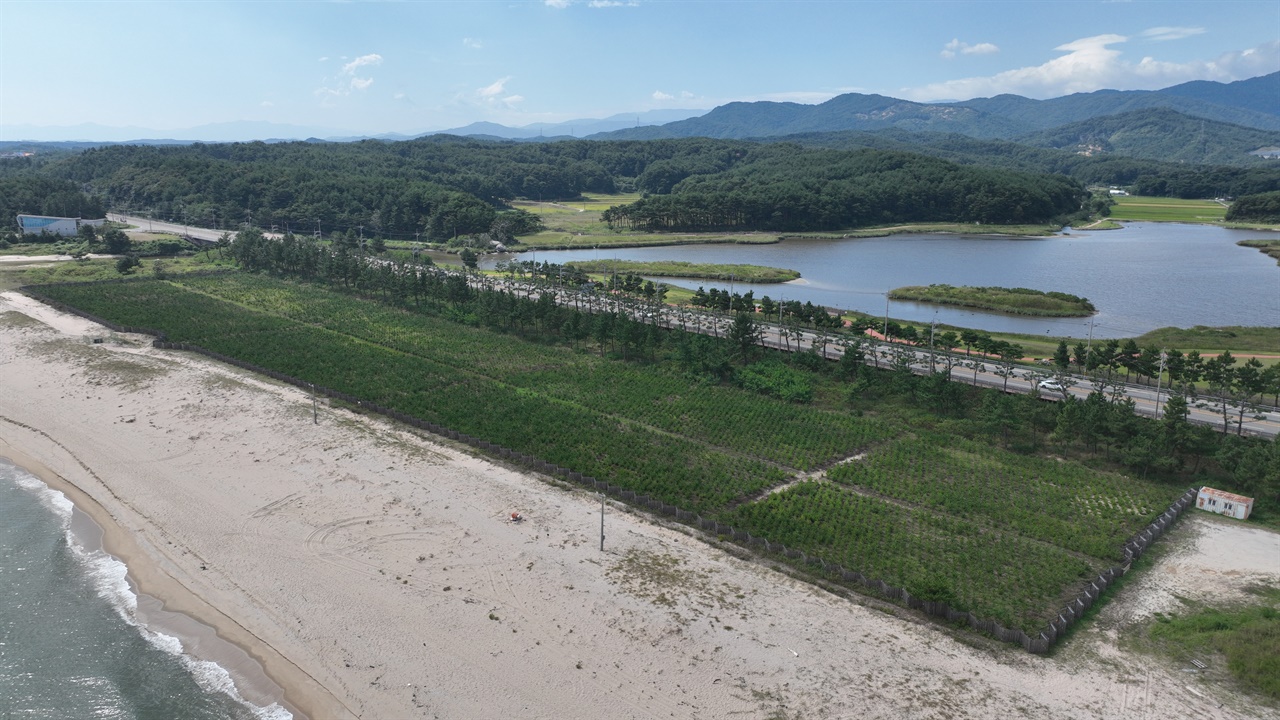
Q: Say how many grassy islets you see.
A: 2